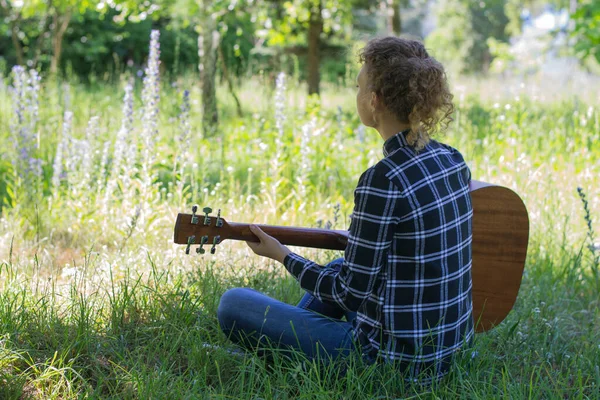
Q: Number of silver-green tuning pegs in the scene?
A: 6